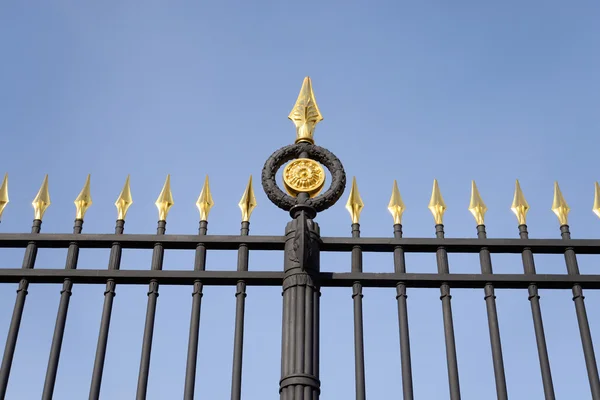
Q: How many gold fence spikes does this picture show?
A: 15